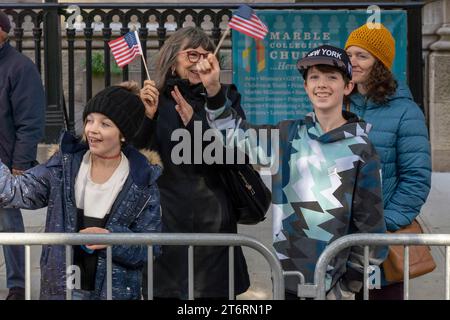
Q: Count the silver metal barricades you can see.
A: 2